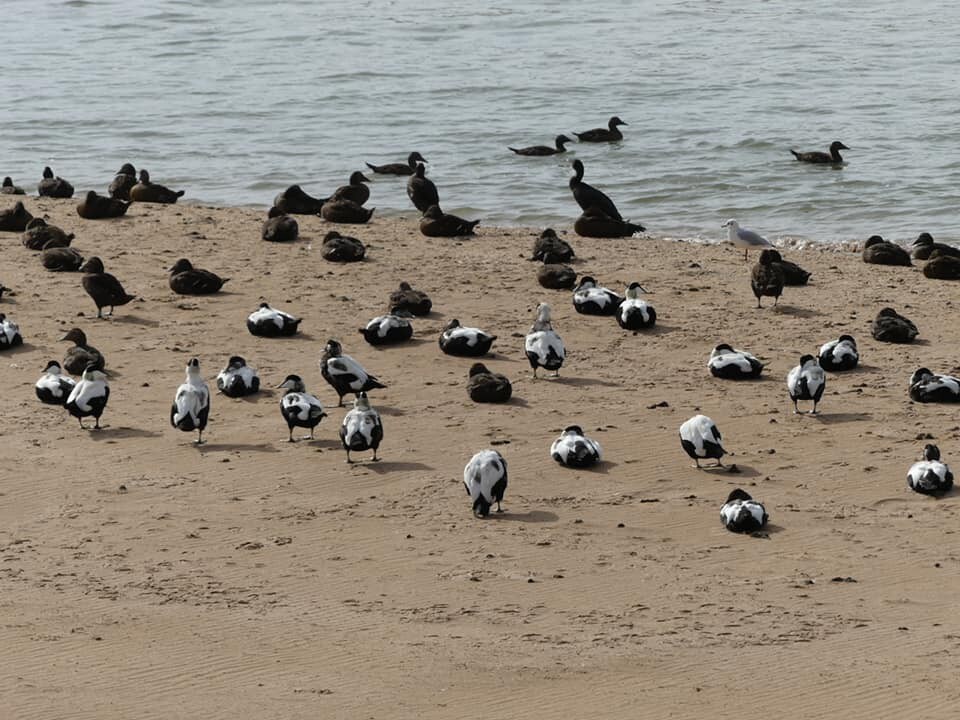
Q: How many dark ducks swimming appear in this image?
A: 4